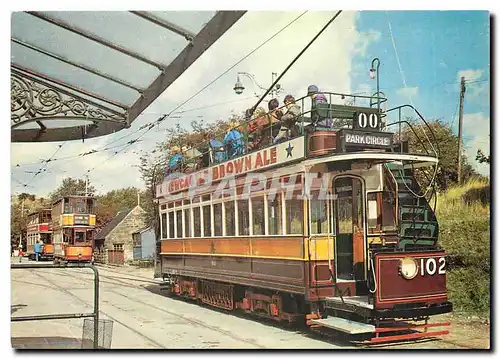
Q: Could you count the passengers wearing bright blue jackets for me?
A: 2